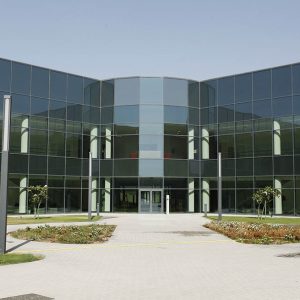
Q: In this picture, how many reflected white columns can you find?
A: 12